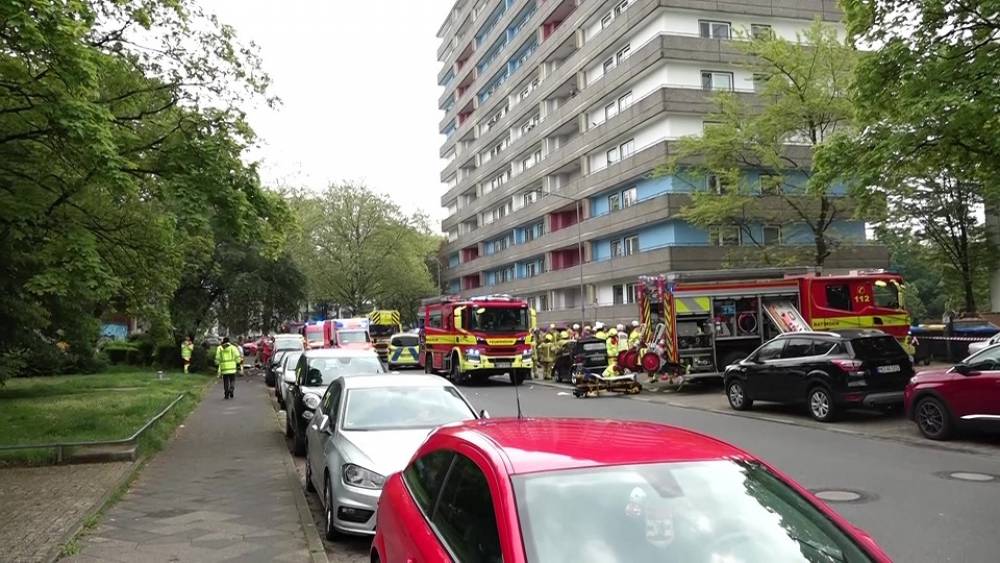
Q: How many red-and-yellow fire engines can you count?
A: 2